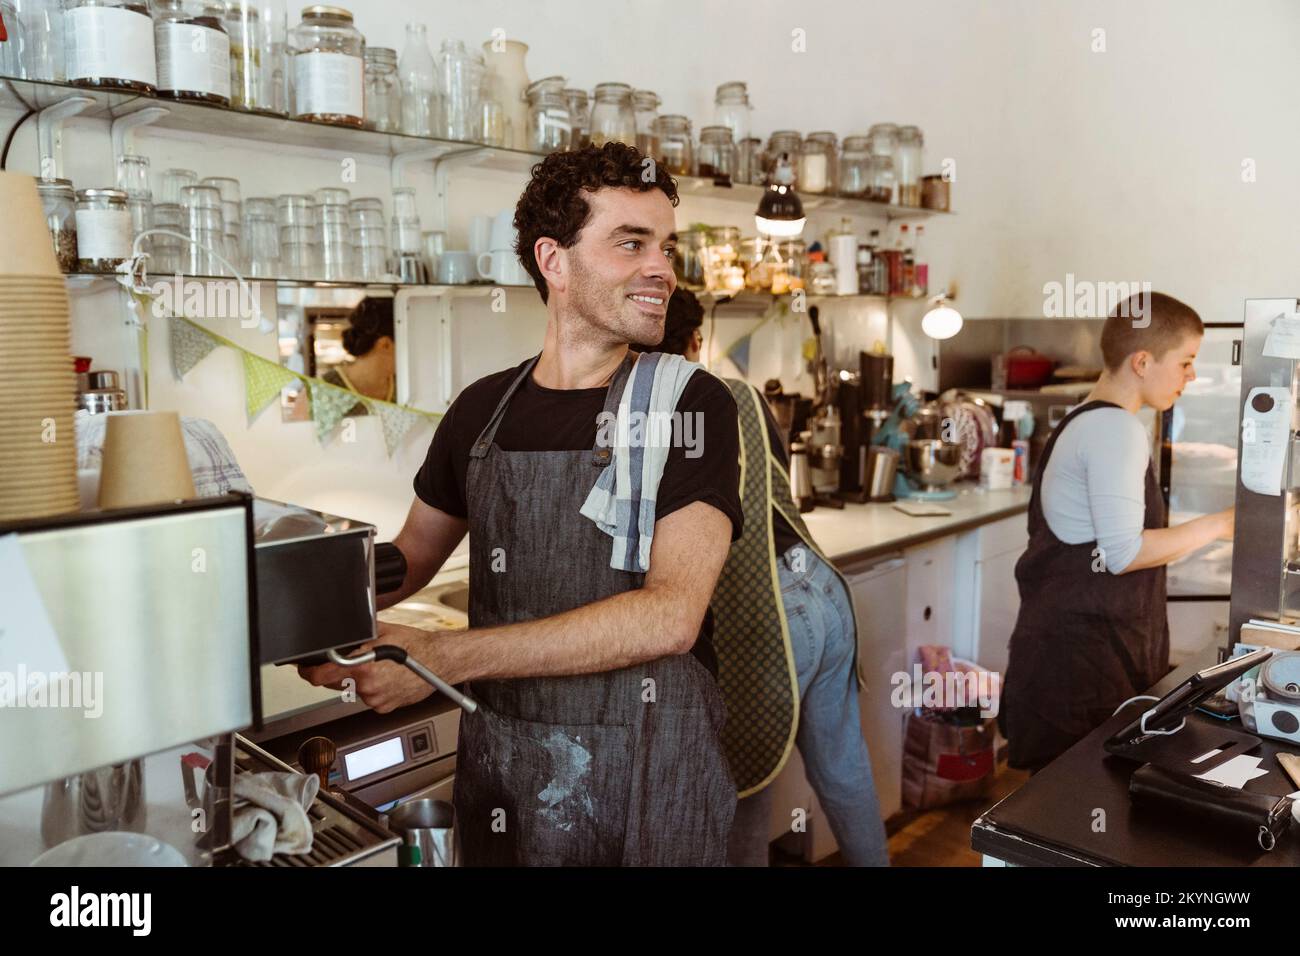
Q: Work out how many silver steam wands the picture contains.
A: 1